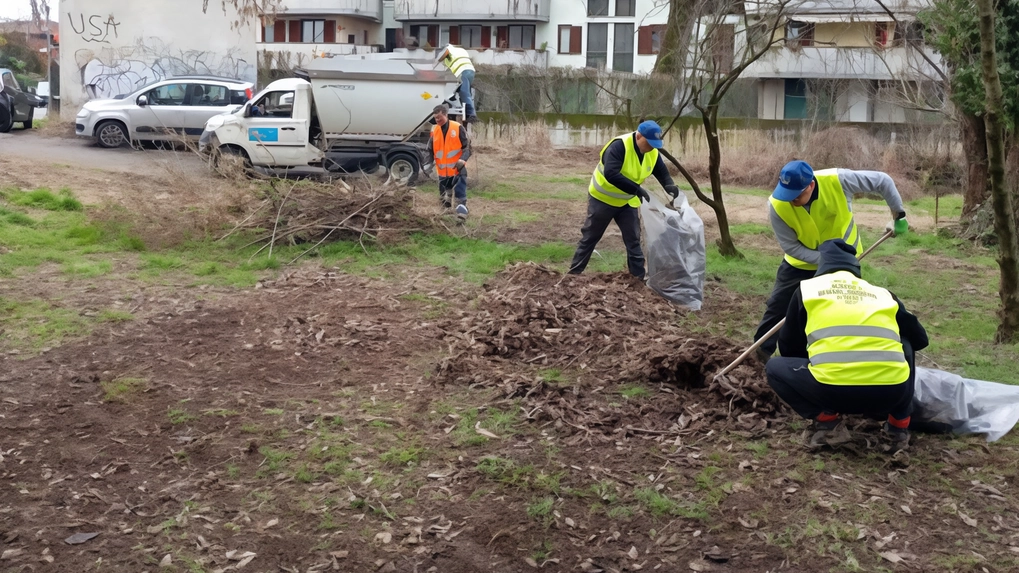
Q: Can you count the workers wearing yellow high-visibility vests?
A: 4